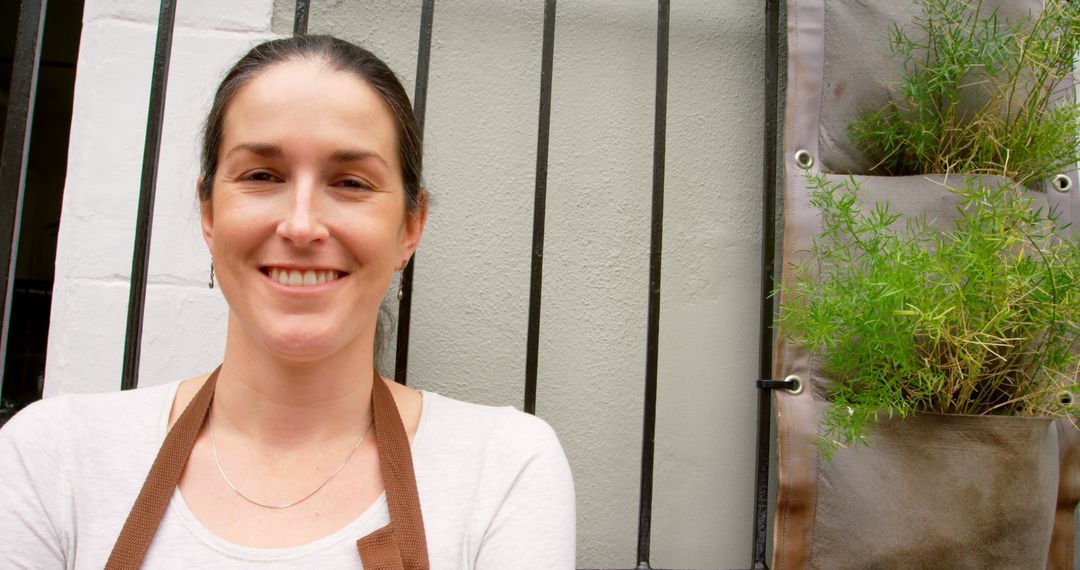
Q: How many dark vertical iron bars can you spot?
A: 7